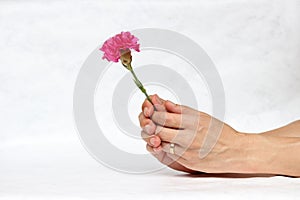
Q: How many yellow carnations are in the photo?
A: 0